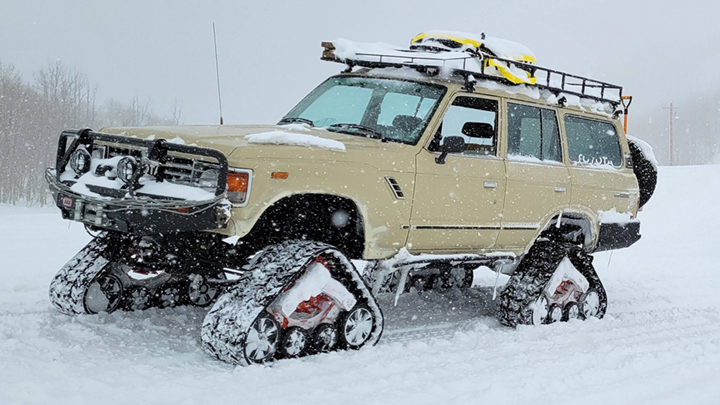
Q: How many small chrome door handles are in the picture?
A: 2